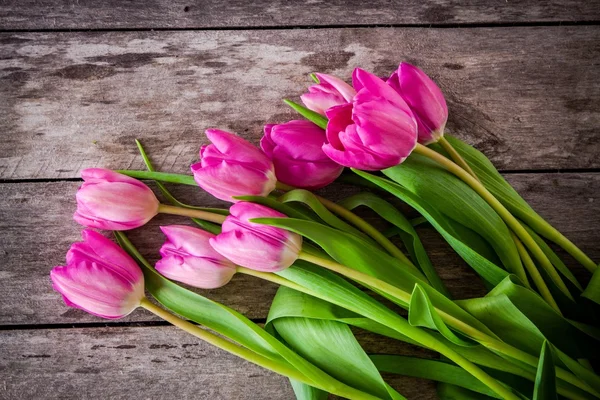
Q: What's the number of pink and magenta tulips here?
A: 9